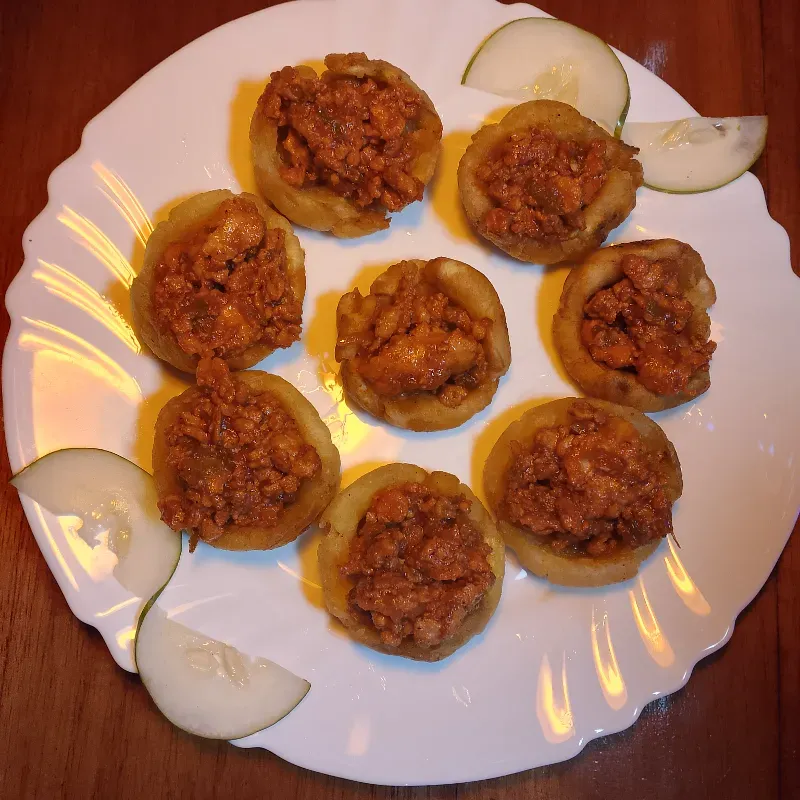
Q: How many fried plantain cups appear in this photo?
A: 8